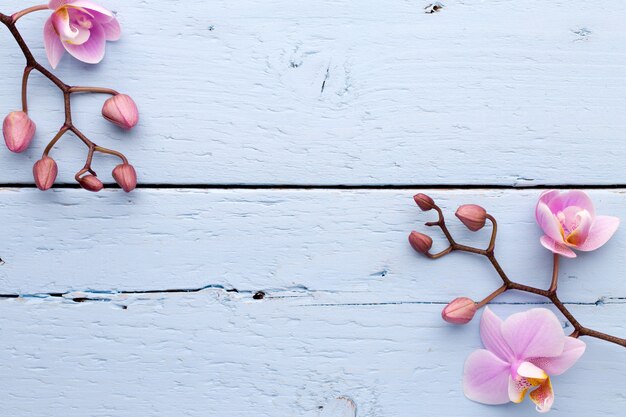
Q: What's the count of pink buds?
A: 9